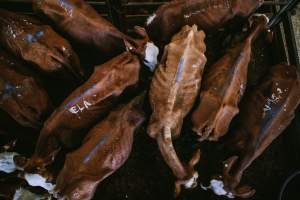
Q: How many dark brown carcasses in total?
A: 8